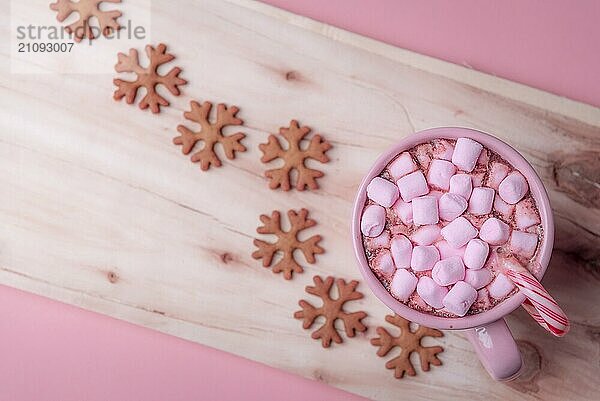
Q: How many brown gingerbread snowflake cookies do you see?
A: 7